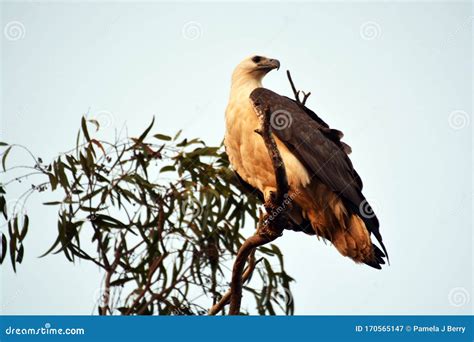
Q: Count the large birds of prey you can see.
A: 1